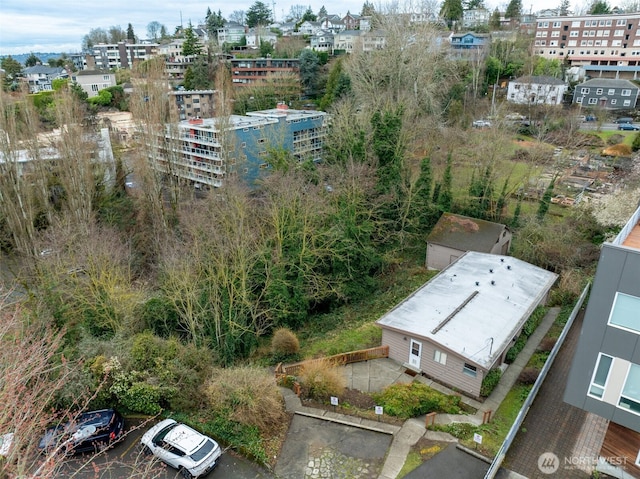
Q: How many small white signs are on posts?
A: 3